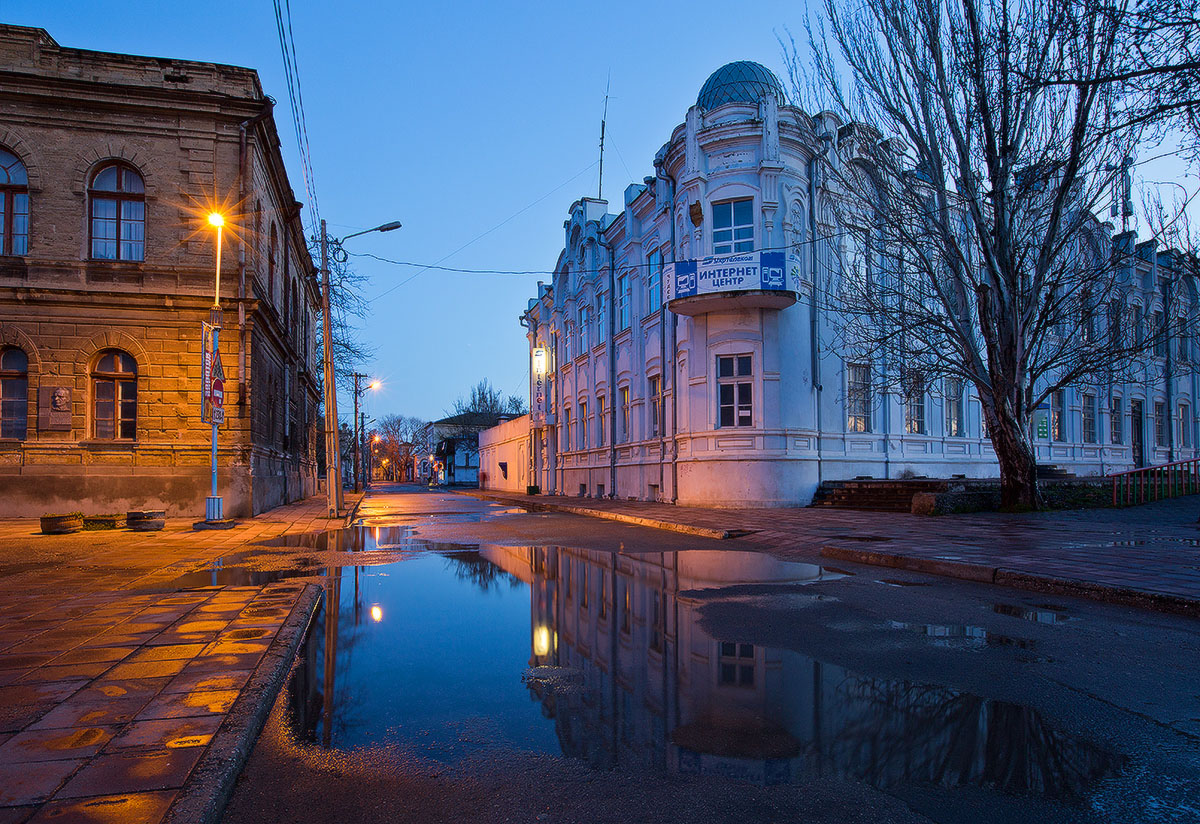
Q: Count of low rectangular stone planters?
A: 3